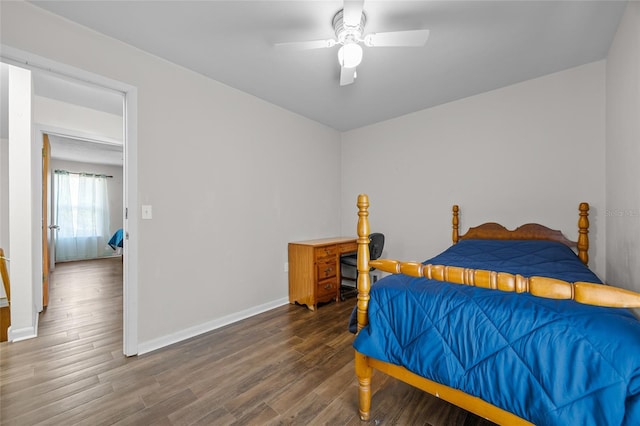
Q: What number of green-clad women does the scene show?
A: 0